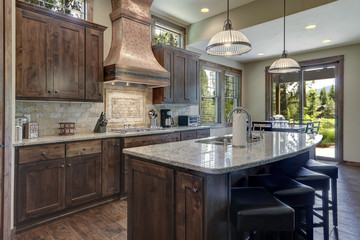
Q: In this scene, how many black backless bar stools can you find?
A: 4